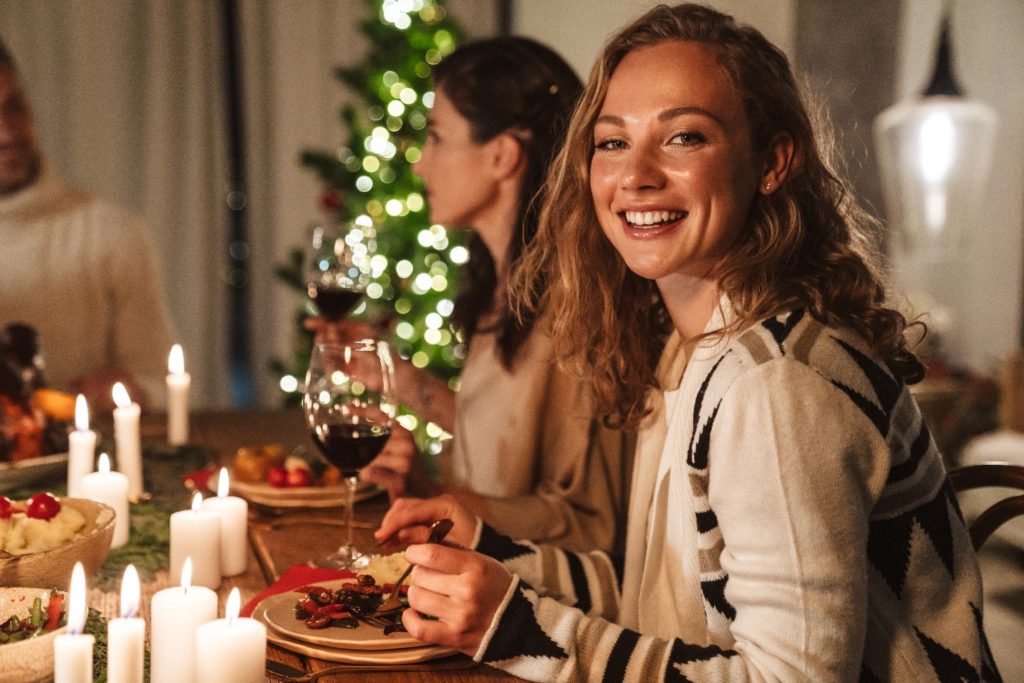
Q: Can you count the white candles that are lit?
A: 10